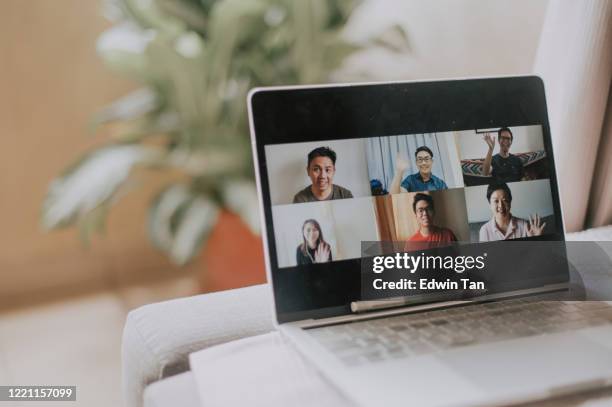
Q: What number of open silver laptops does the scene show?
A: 1